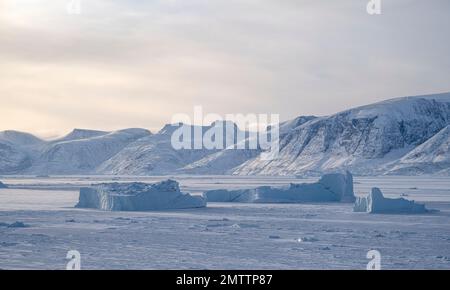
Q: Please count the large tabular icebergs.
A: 3